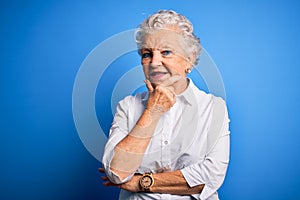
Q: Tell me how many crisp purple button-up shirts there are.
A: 0